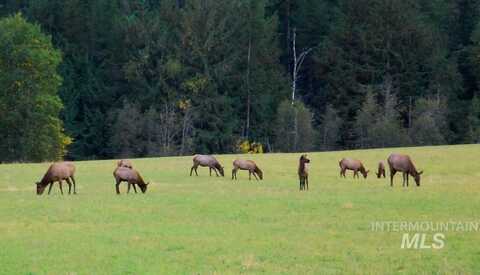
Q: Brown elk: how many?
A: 9